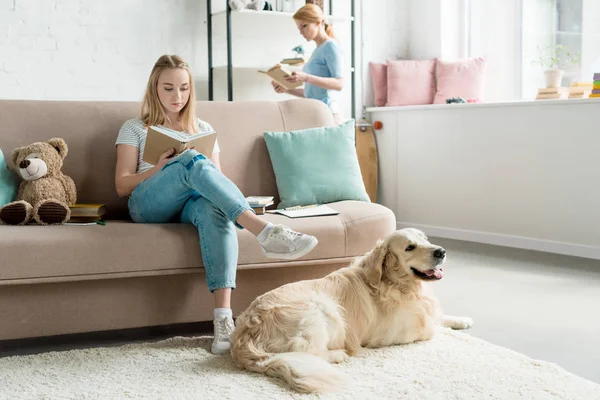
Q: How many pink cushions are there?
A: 3